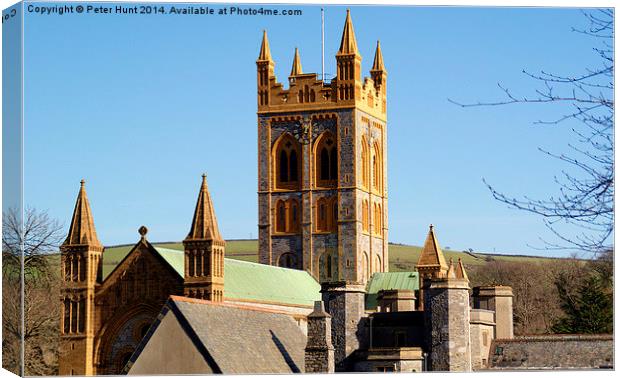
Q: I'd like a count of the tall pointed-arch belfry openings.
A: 4